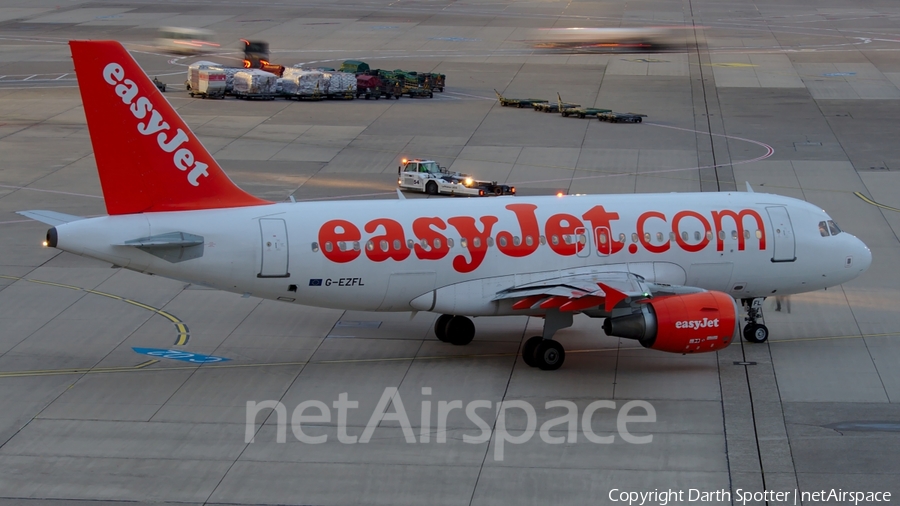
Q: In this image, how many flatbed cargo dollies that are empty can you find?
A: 4